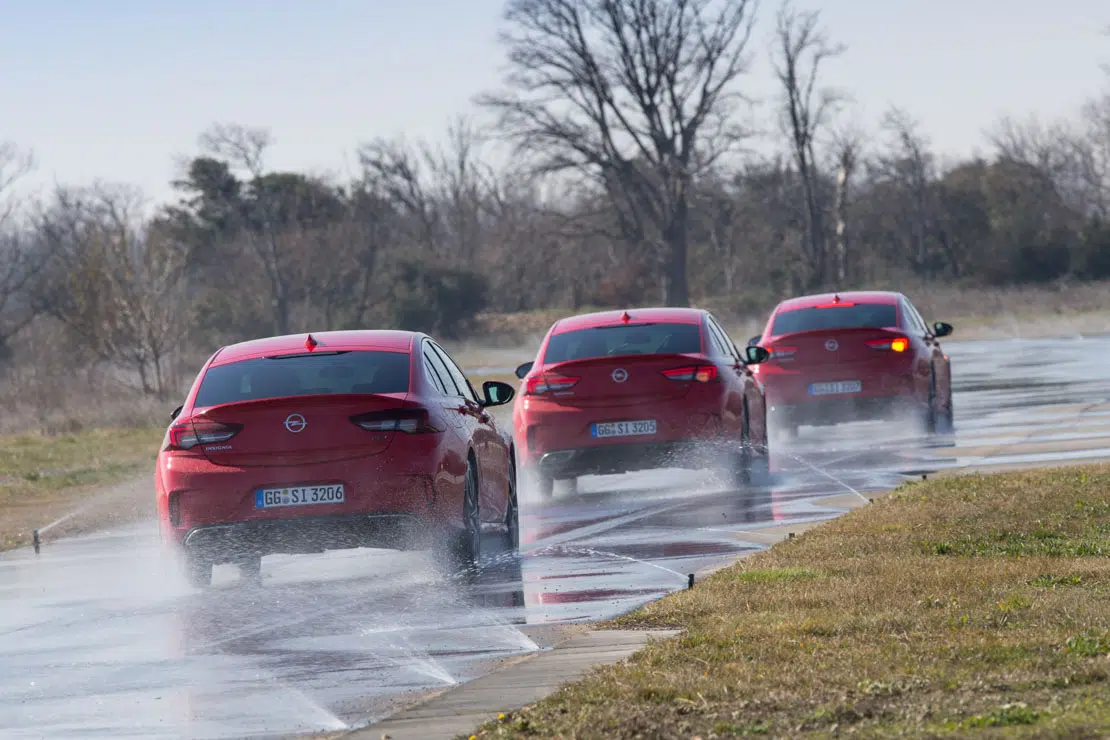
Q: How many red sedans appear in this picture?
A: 3